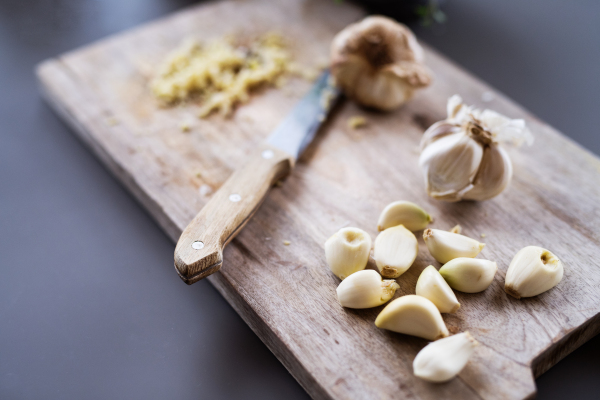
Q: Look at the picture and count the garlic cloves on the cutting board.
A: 10